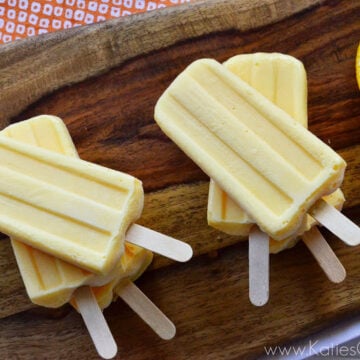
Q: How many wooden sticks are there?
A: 6